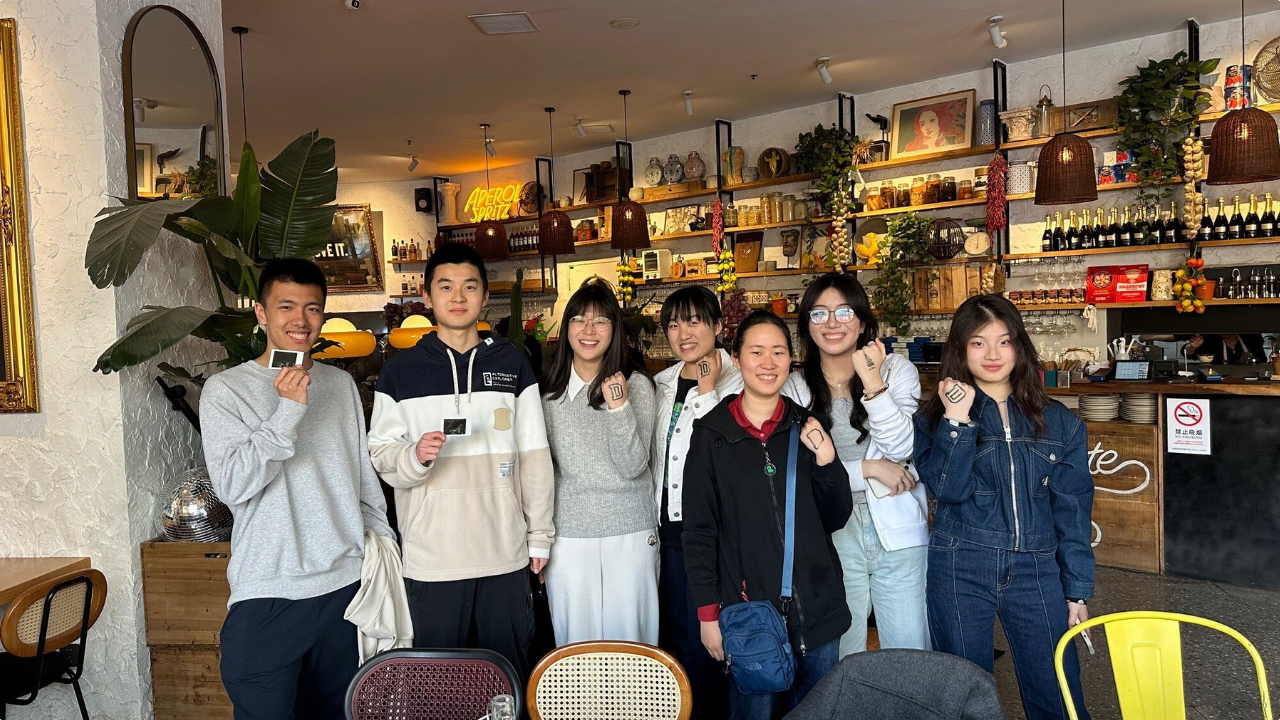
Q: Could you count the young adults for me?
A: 7